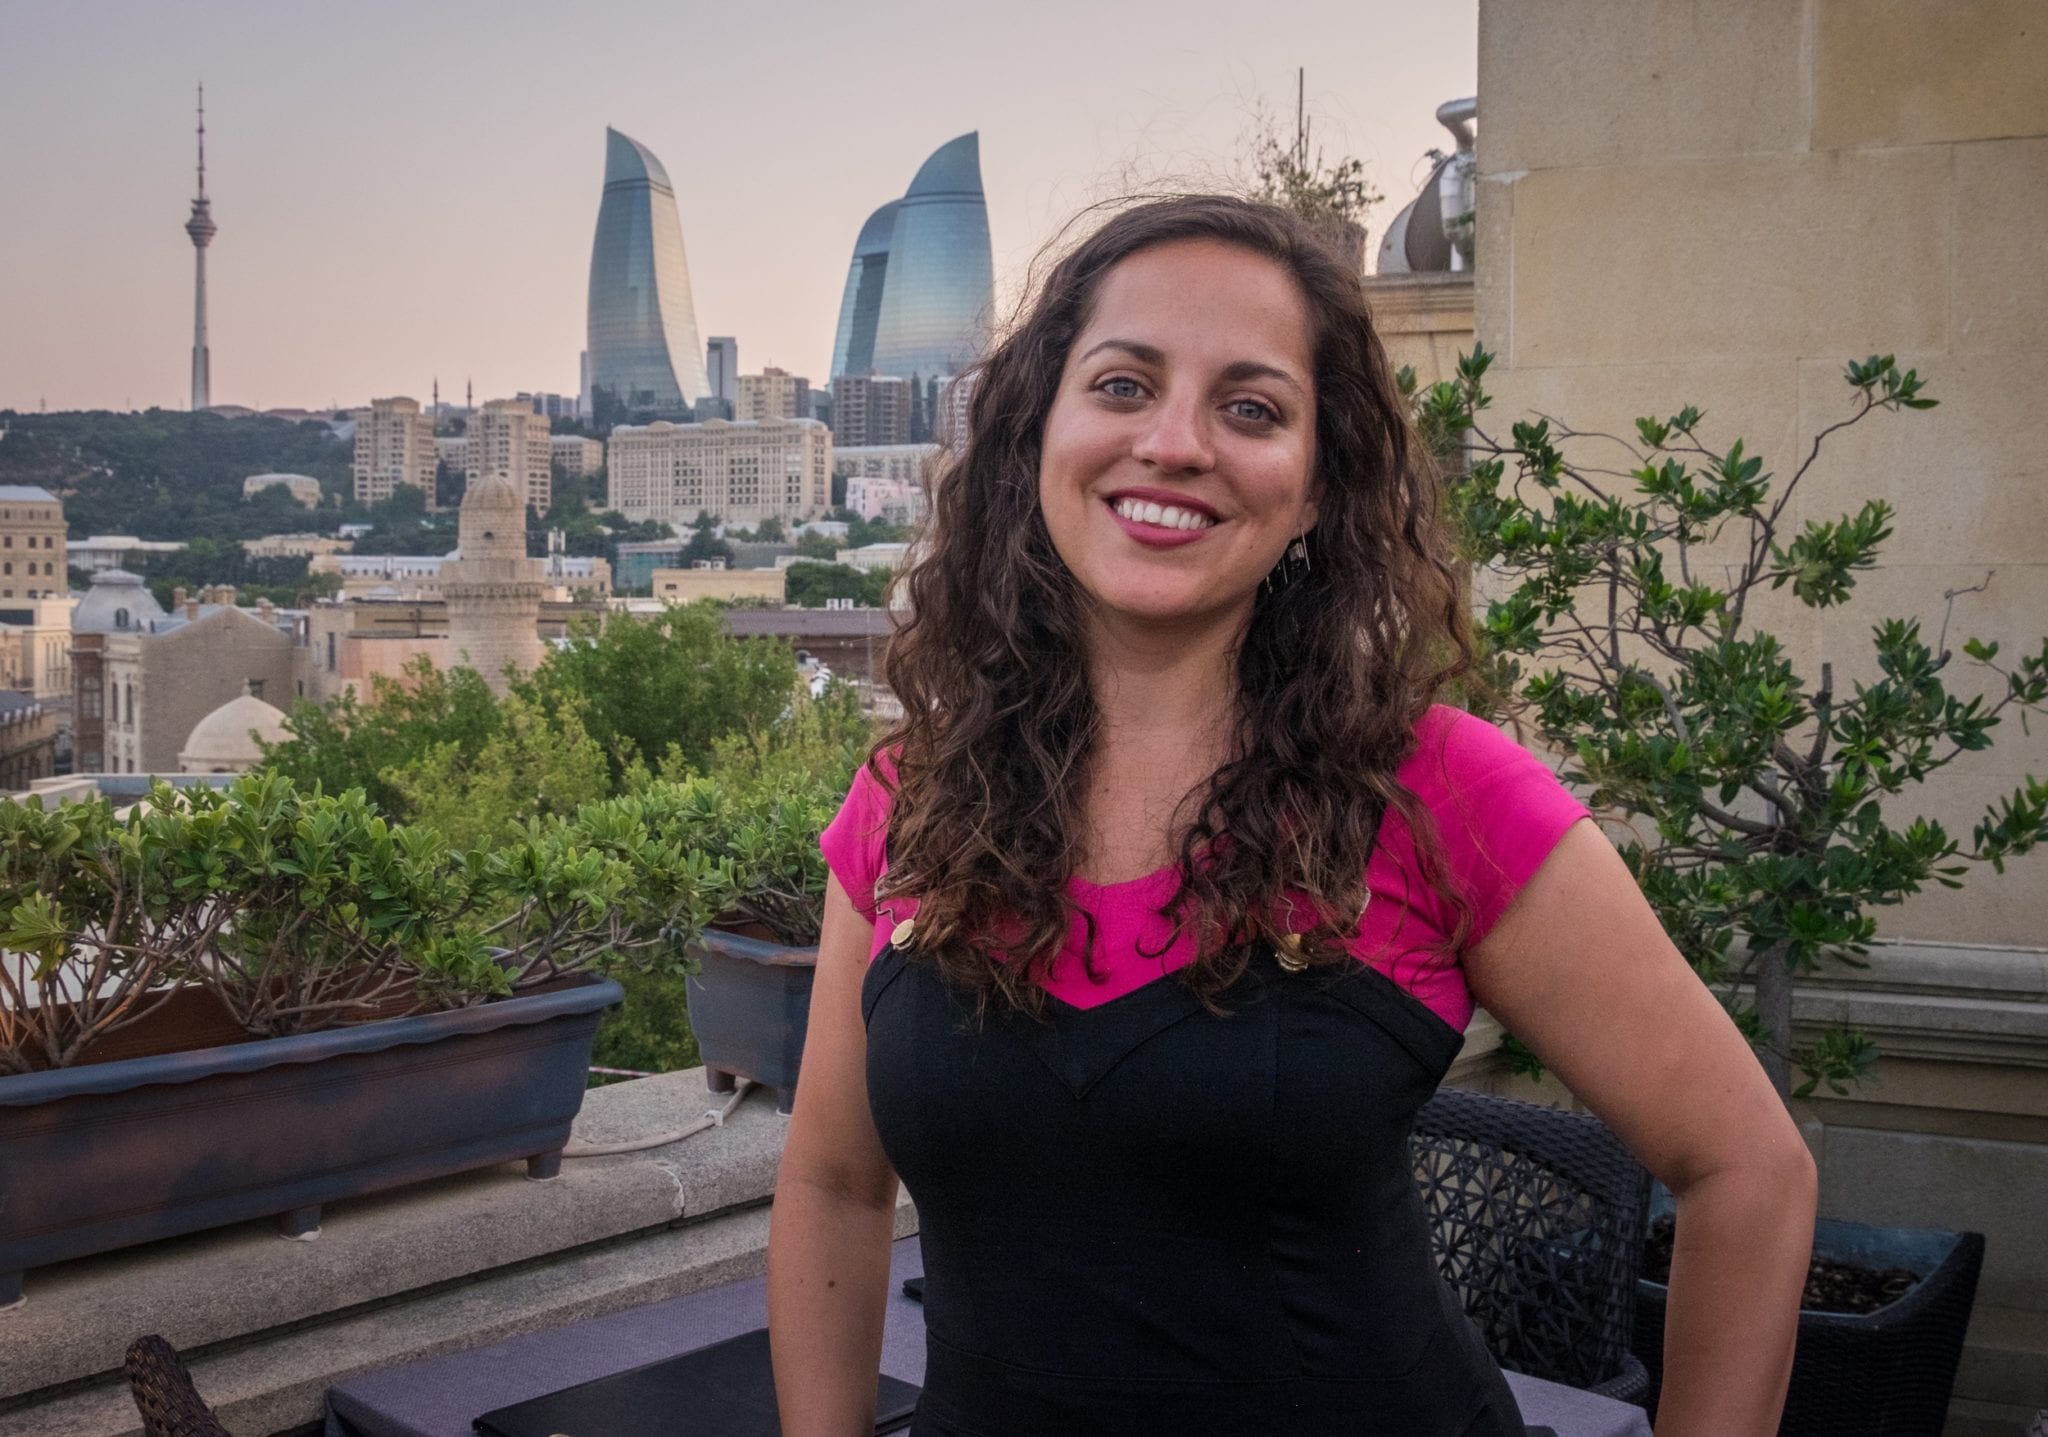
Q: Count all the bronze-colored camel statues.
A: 0